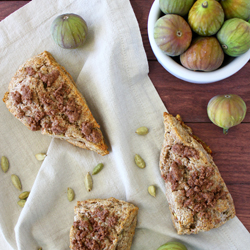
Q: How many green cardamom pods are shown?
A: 11